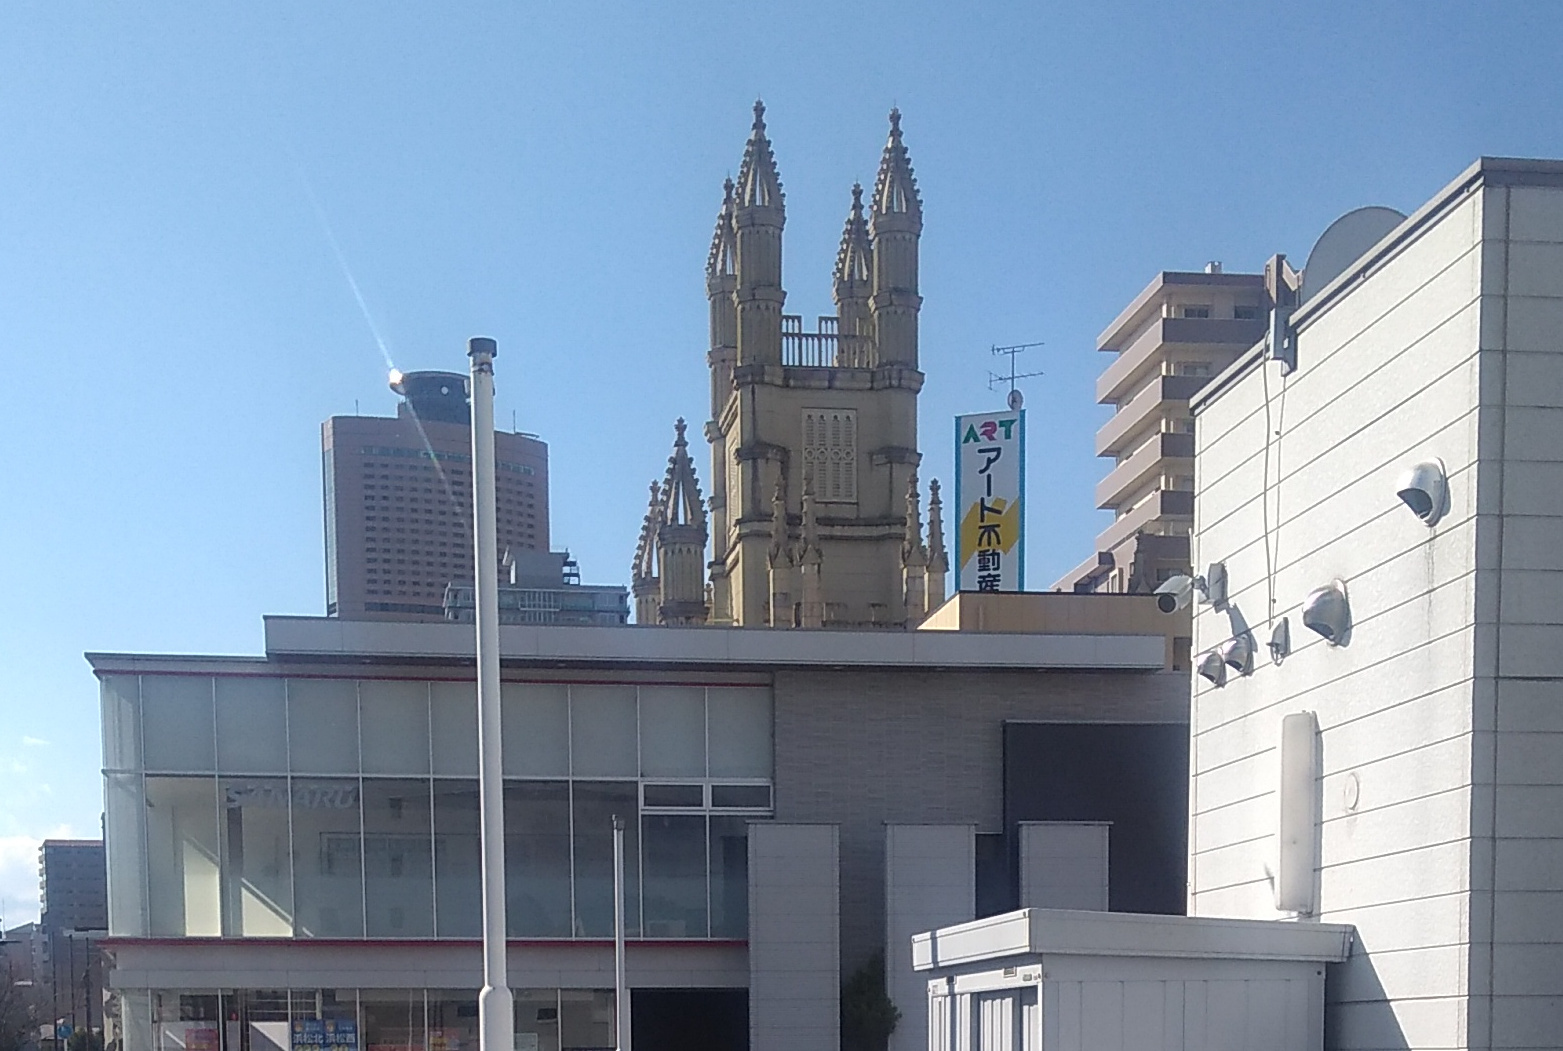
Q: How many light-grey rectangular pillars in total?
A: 3